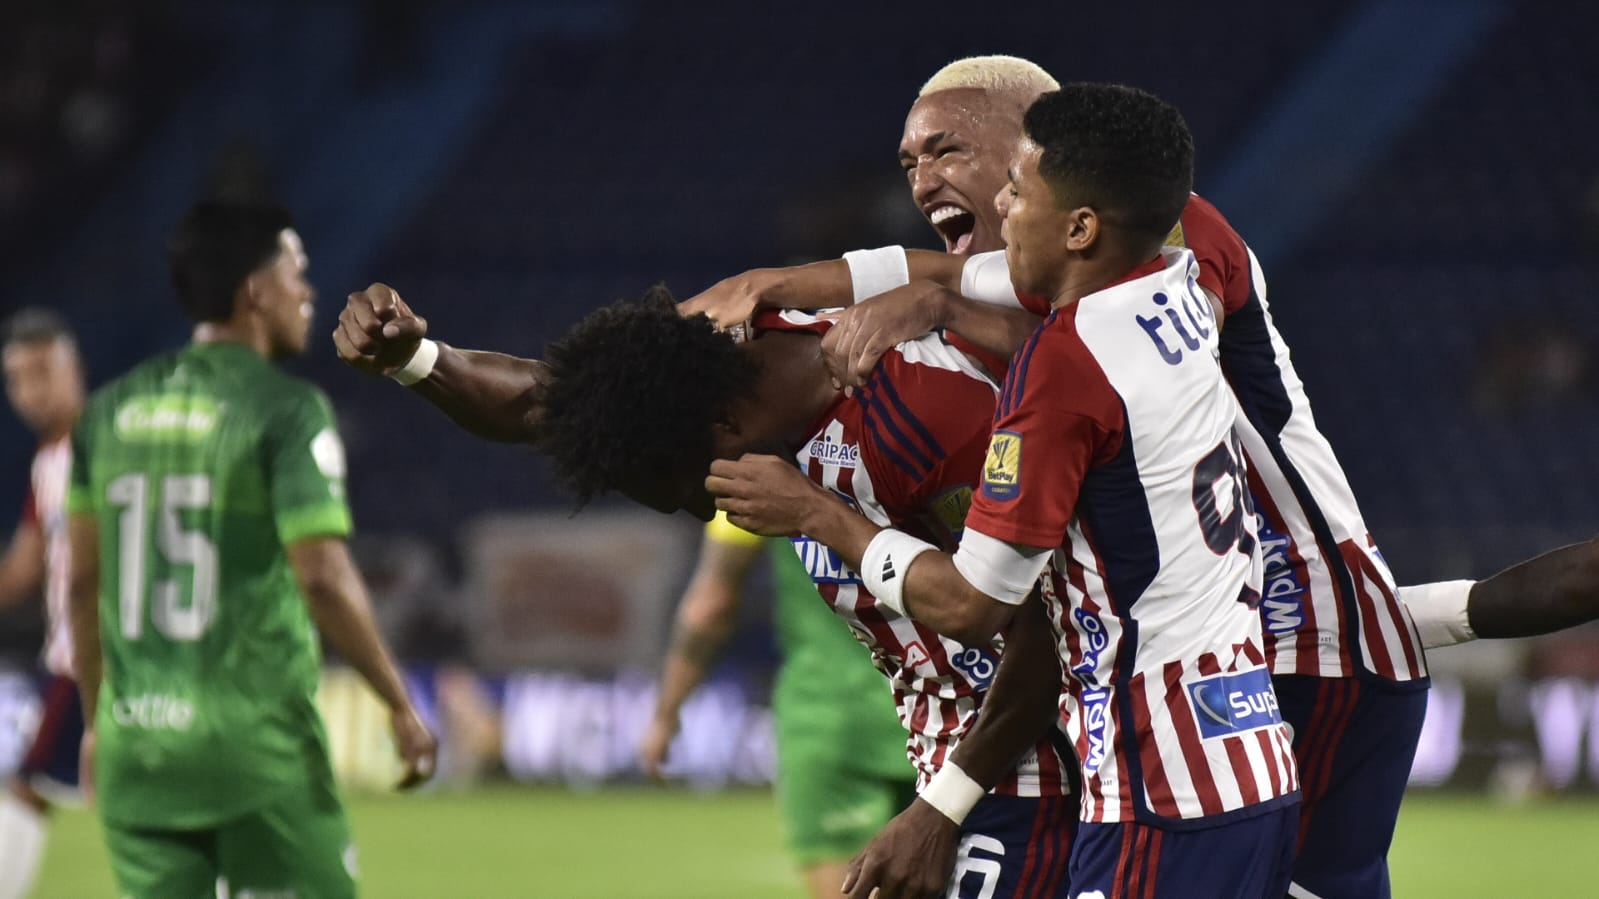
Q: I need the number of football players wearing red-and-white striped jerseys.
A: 4